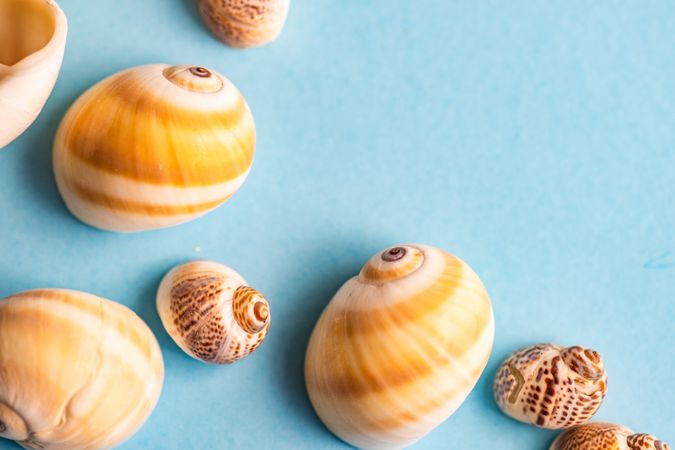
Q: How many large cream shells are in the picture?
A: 4